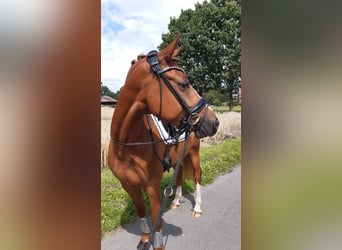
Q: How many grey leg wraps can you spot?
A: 2